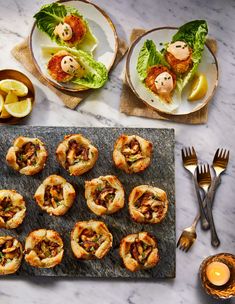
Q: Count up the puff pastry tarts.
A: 11